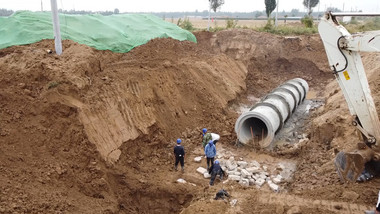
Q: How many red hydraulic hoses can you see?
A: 0